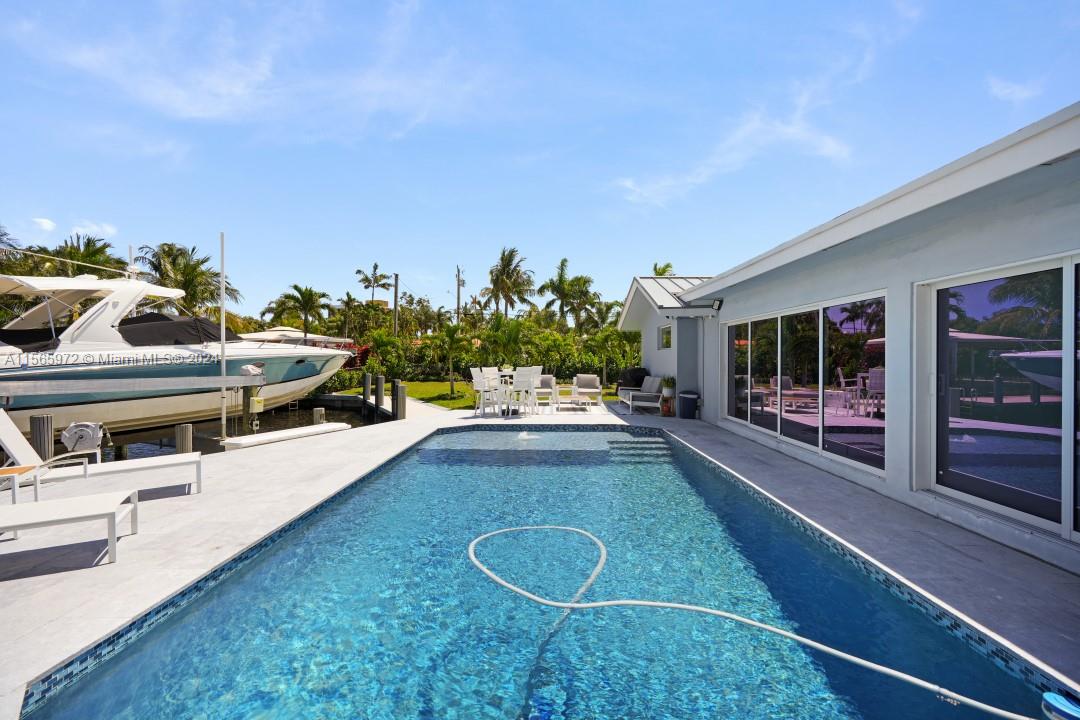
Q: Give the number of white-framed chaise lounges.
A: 2